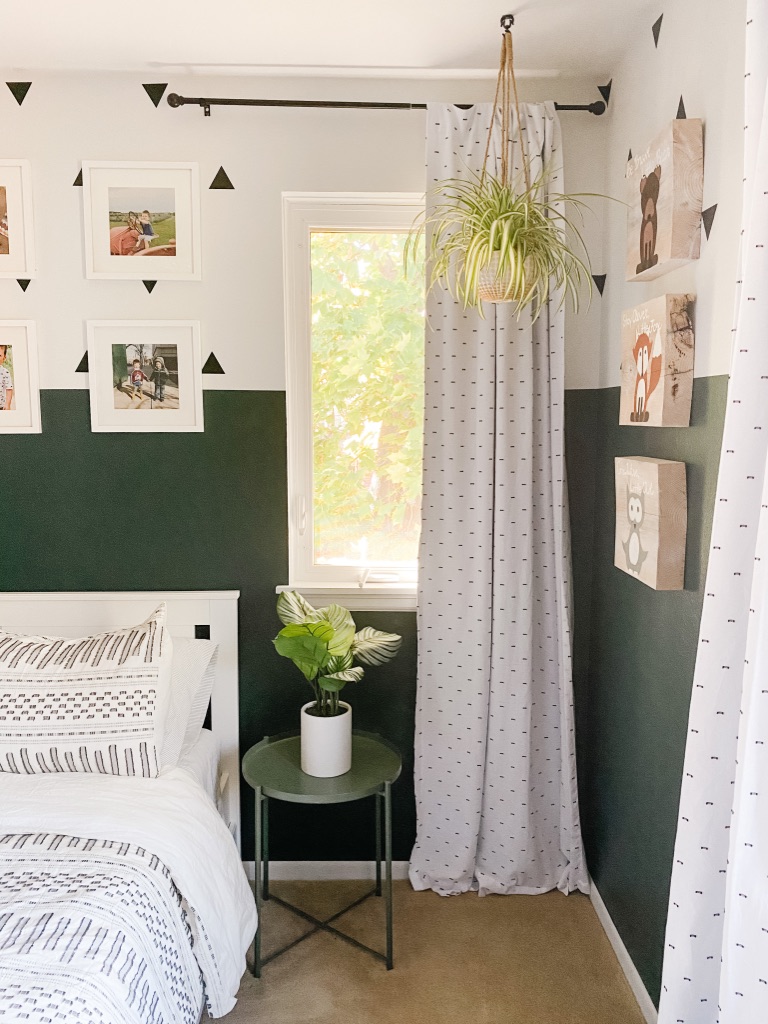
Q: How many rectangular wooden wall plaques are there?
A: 3